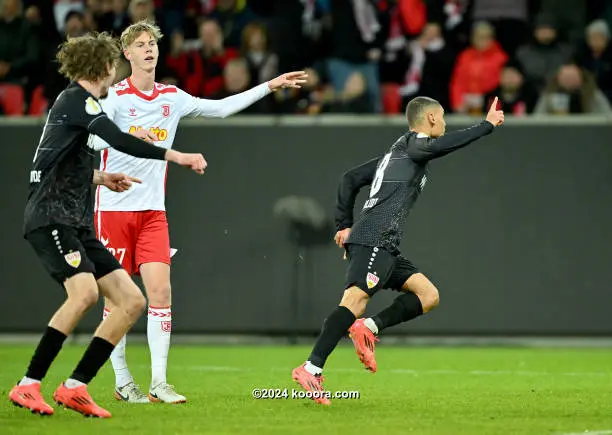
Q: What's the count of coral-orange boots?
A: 4